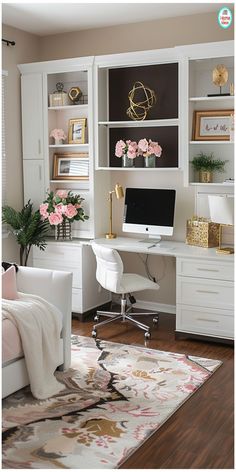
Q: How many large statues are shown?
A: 1